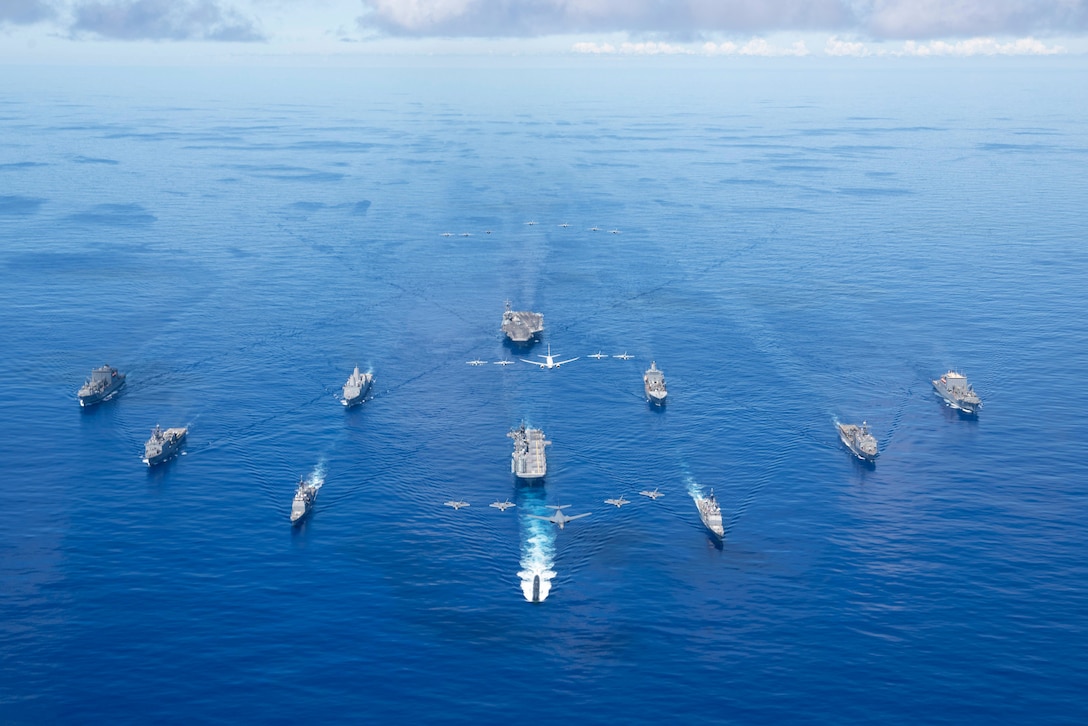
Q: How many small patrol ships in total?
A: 8